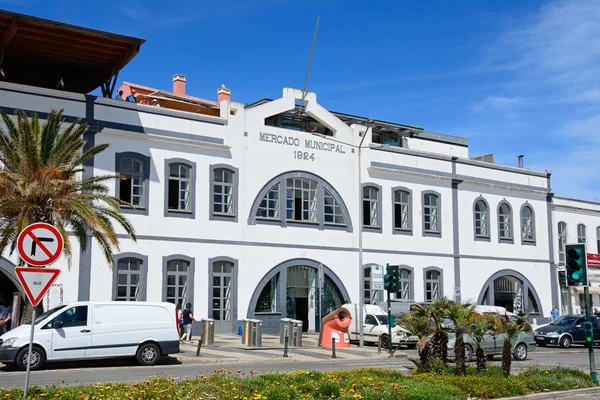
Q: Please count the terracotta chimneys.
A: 2